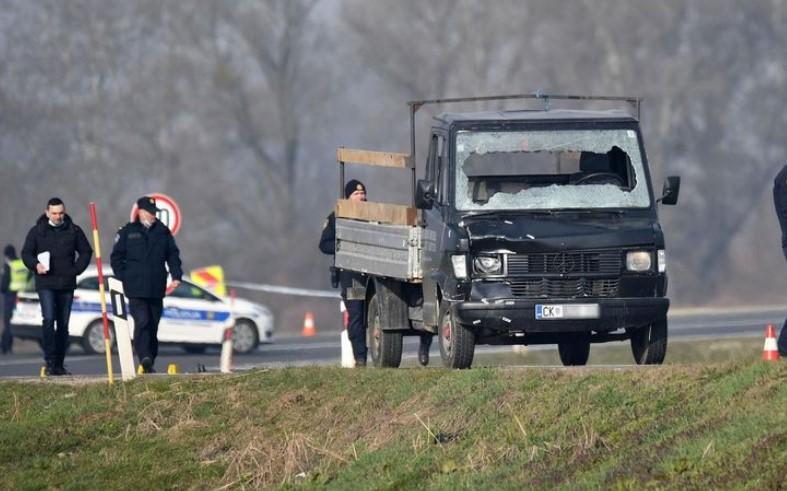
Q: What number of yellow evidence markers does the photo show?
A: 3